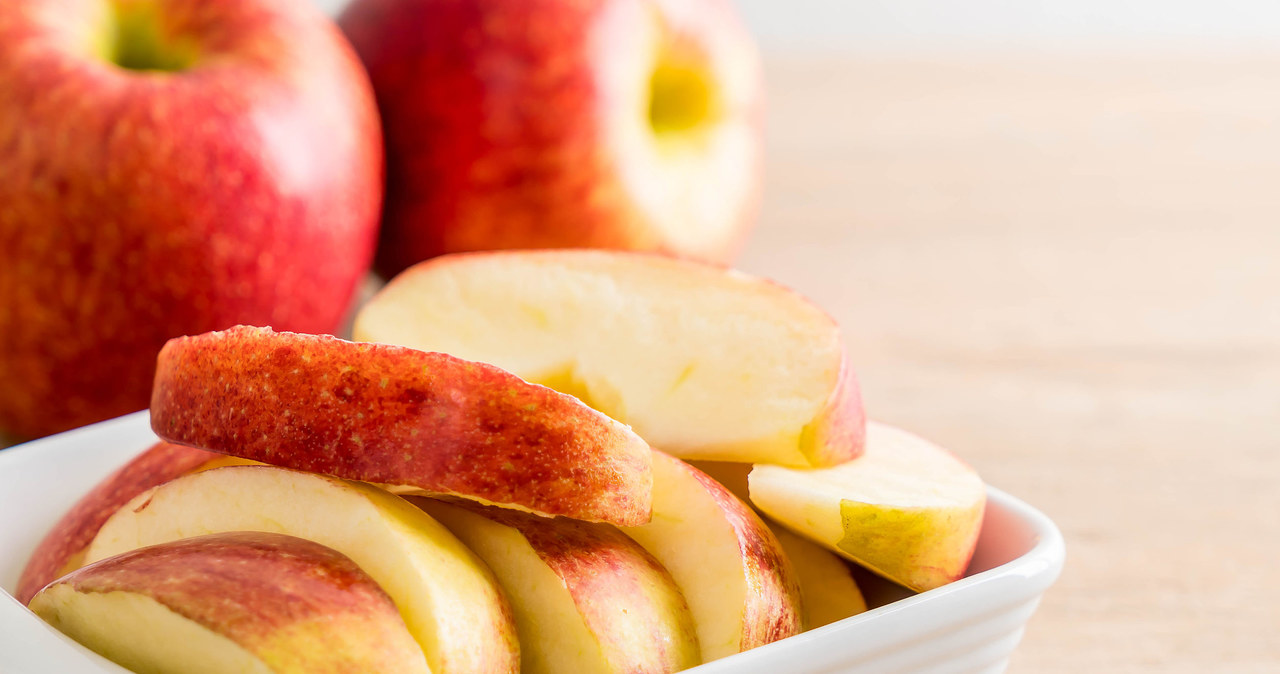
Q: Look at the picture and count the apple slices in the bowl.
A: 9